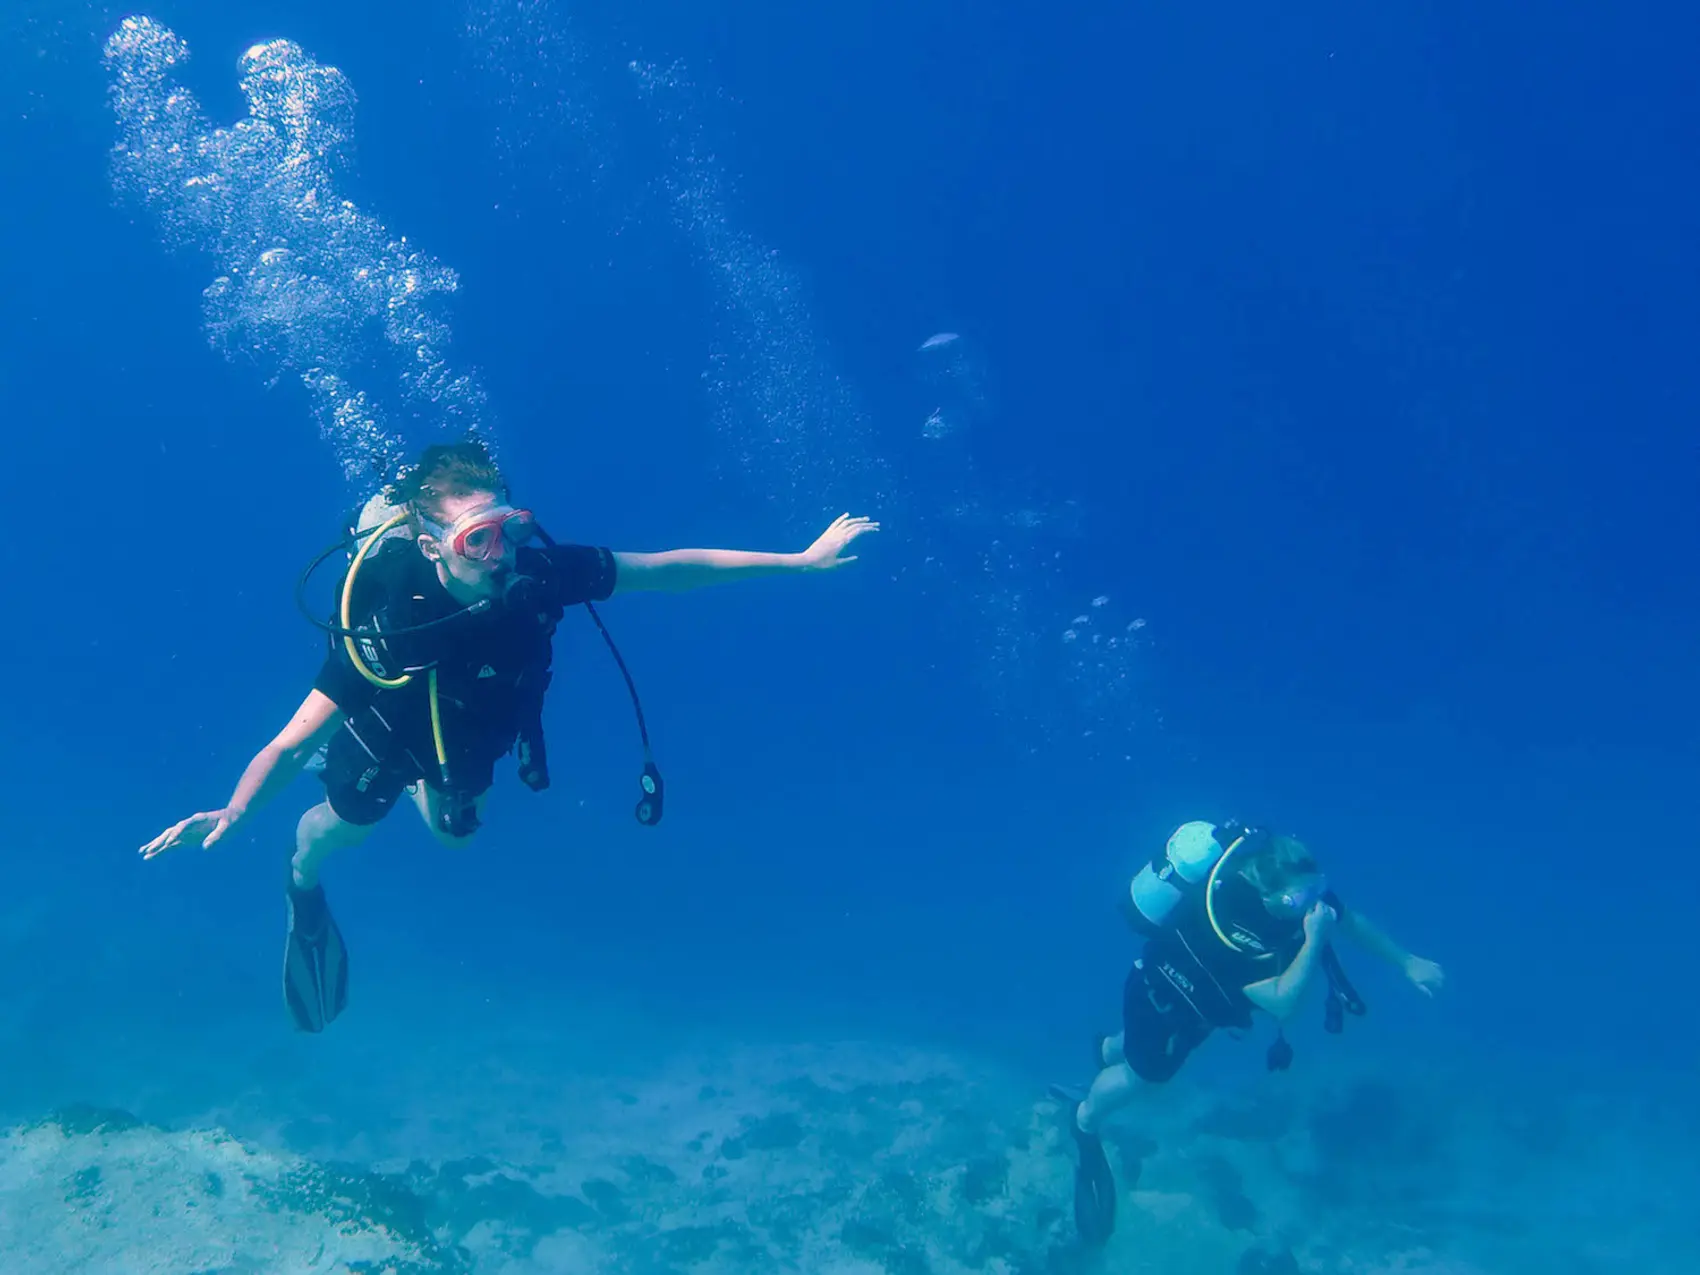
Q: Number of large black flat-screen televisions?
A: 0